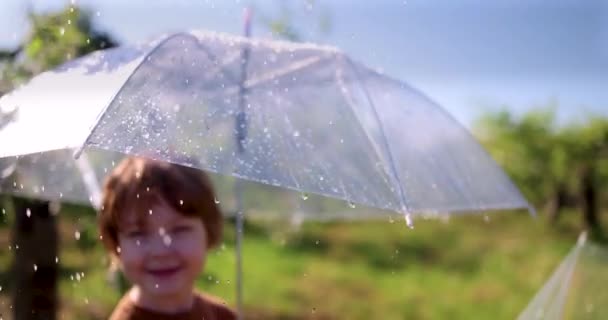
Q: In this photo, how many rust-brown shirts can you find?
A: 1